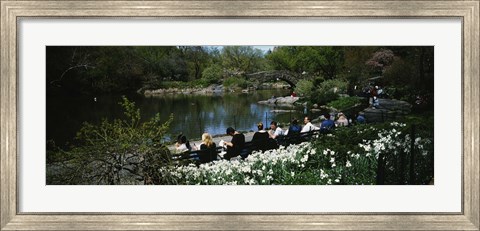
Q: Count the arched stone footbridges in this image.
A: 1